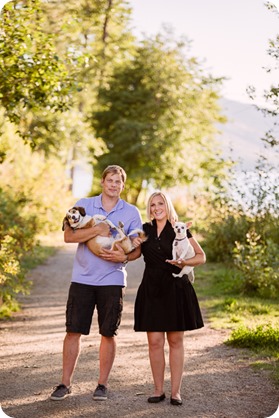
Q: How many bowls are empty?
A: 0